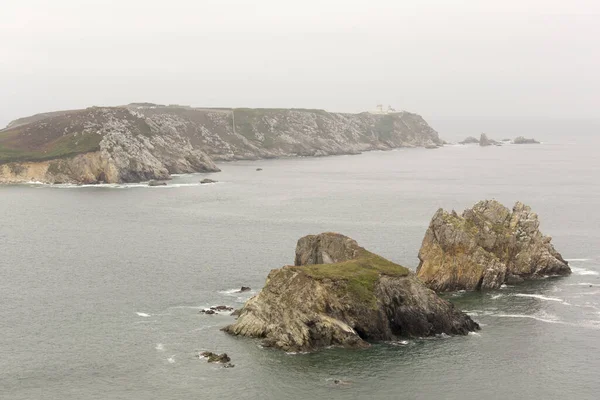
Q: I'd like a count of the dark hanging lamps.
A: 0